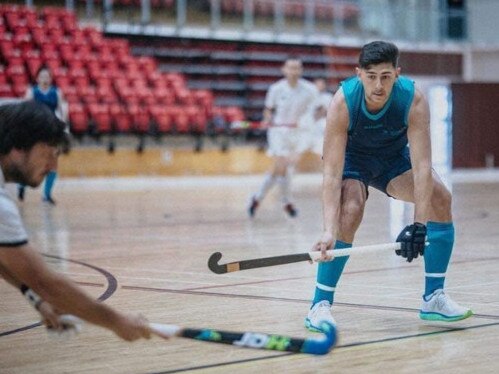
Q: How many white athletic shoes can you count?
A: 2